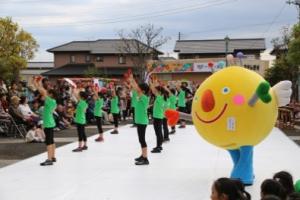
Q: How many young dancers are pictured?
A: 10